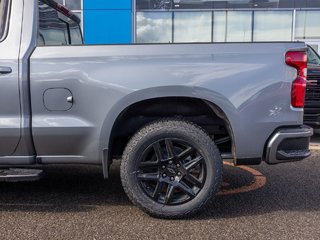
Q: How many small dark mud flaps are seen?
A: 1